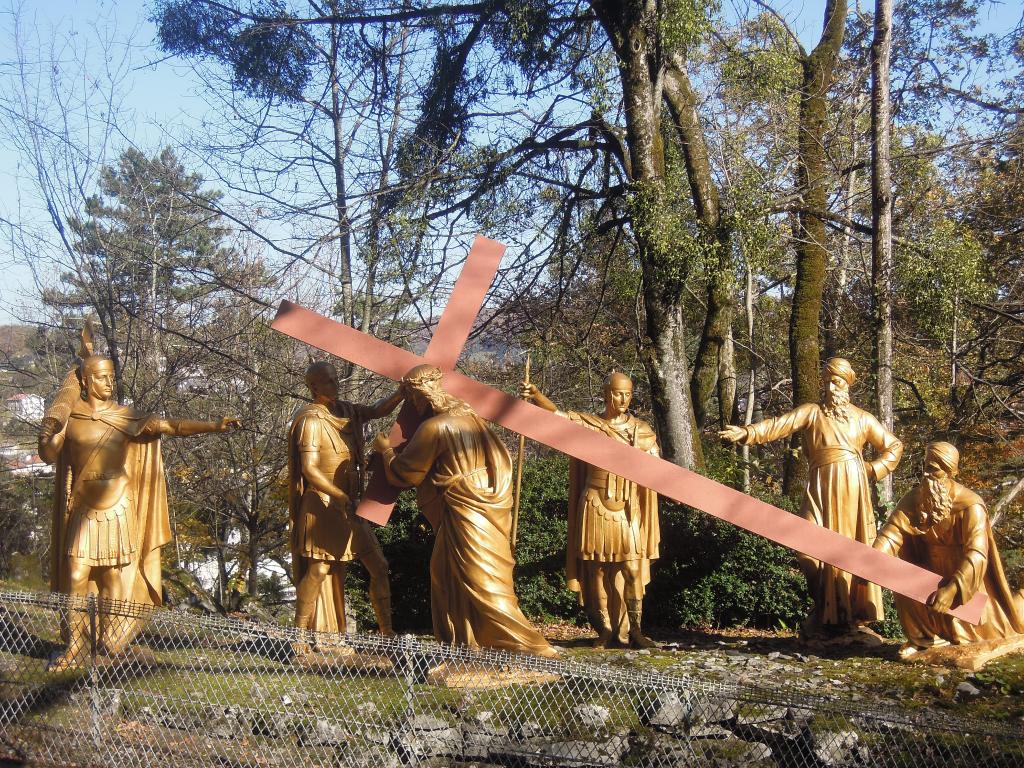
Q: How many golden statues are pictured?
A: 6